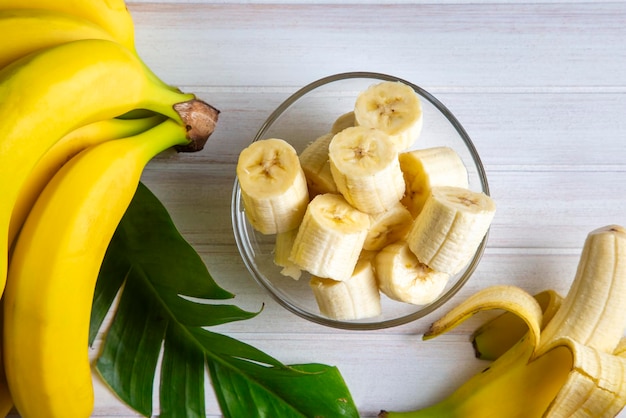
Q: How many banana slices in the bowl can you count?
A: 12